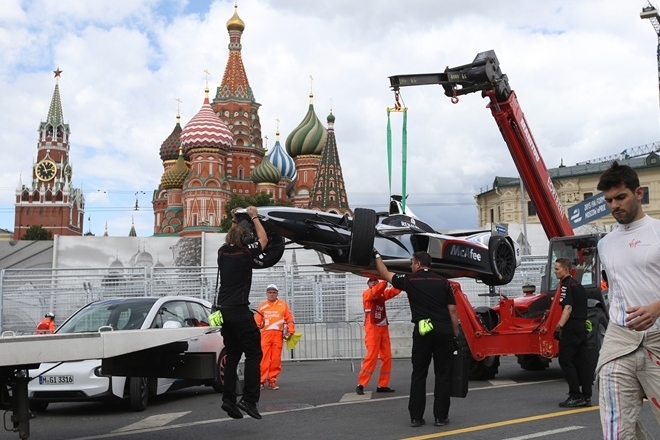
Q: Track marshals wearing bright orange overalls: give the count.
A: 3